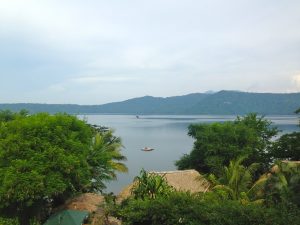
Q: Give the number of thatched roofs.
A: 2